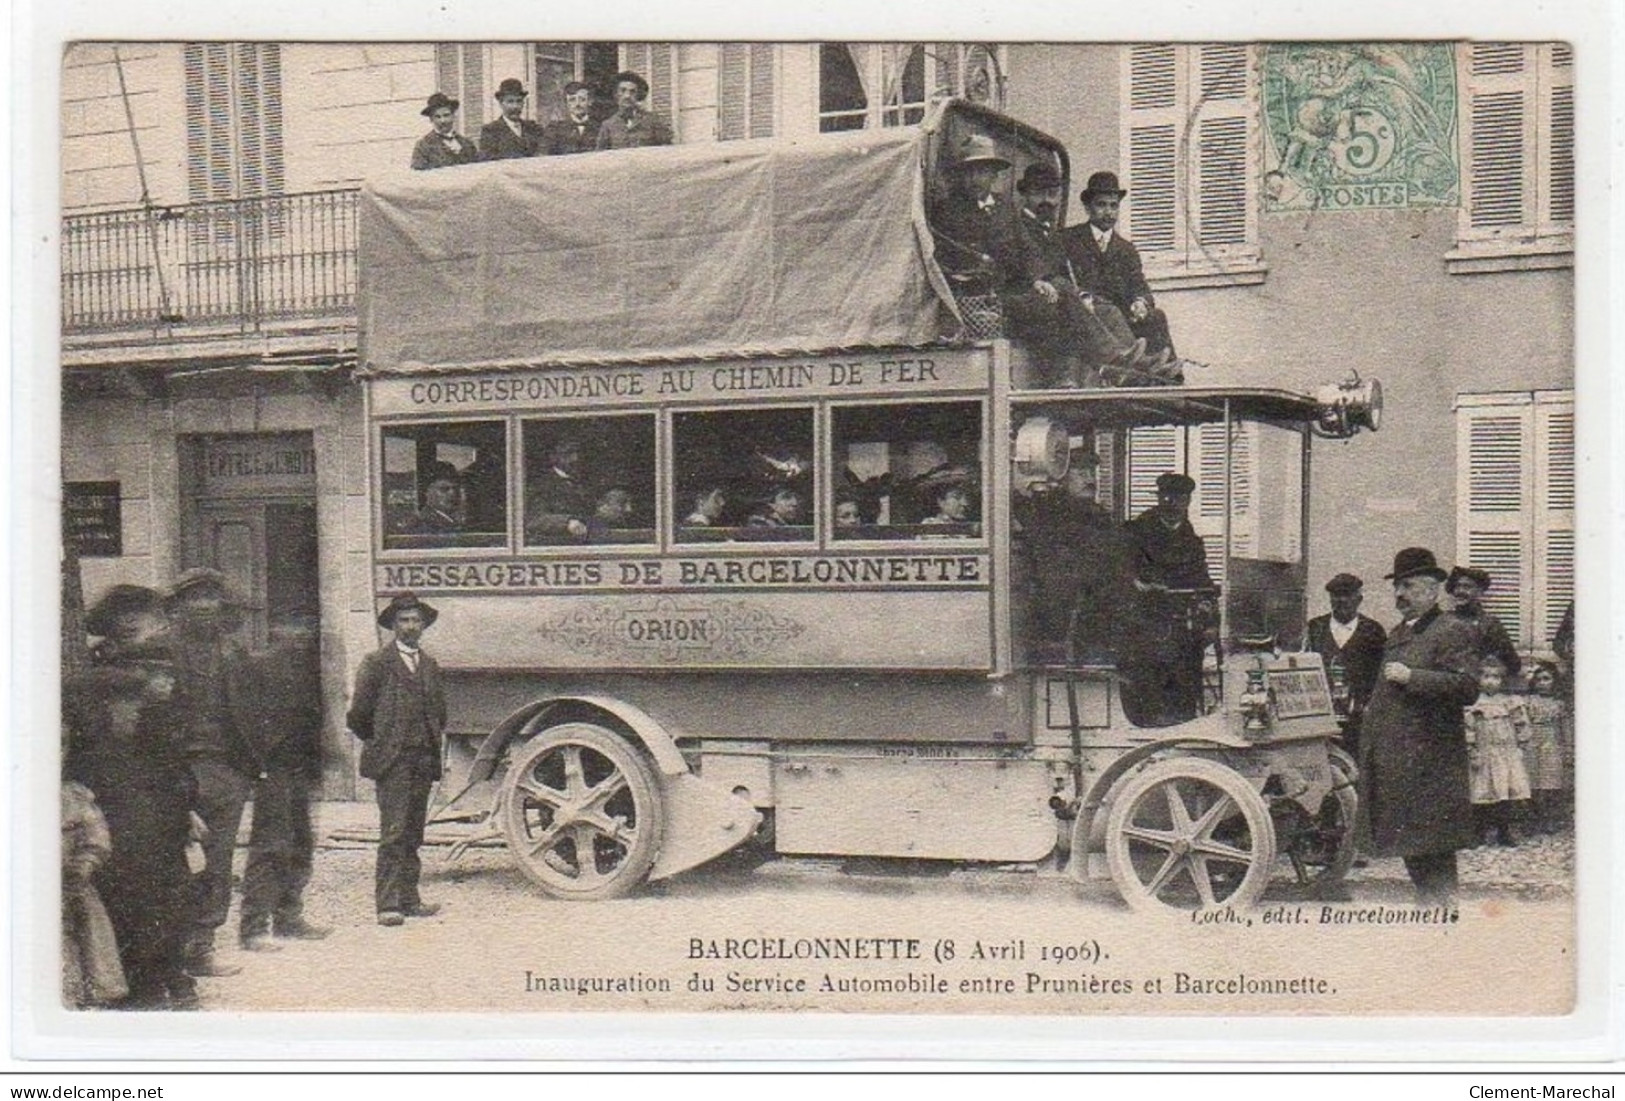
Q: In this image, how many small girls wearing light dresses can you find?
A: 2